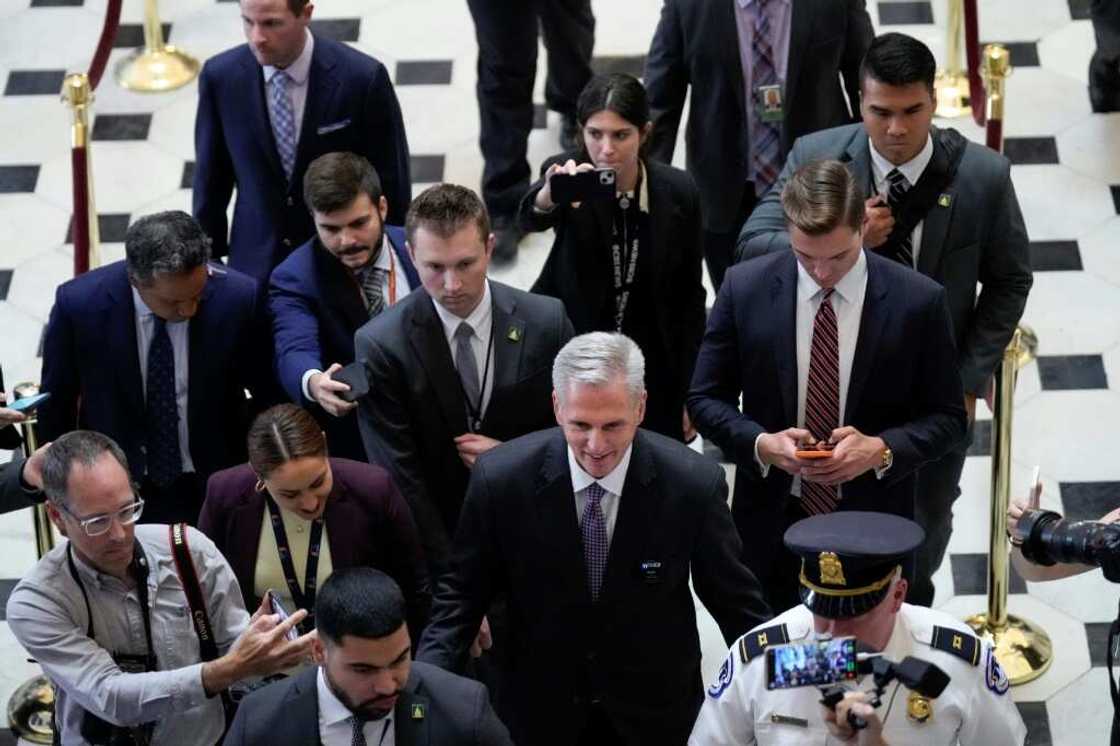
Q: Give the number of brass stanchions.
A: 6